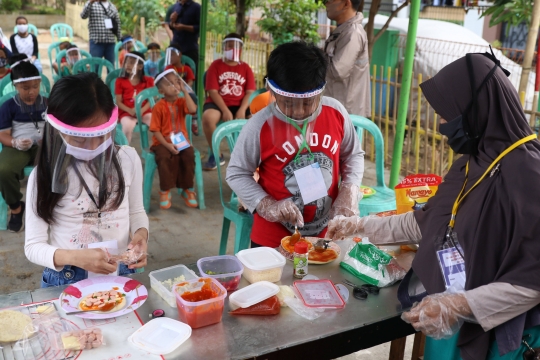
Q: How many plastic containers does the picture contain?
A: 4